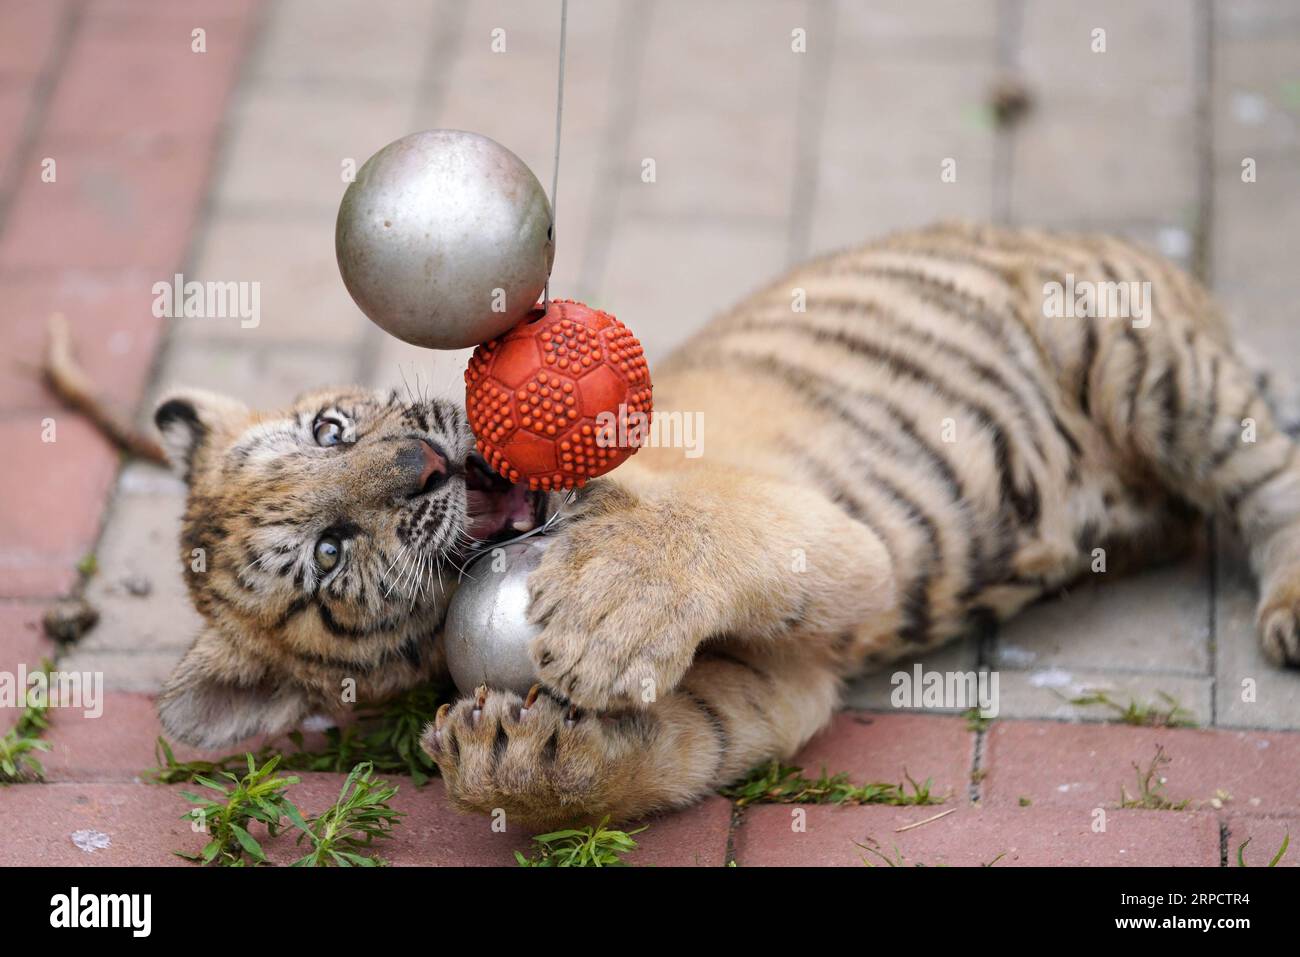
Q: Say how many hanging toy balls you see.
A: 3